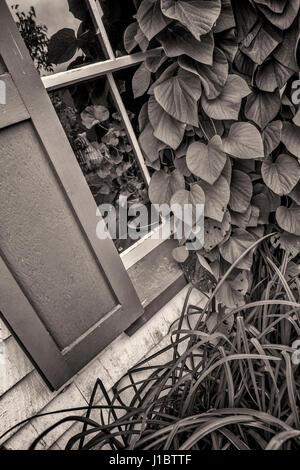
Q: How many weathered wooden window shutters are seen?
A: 1